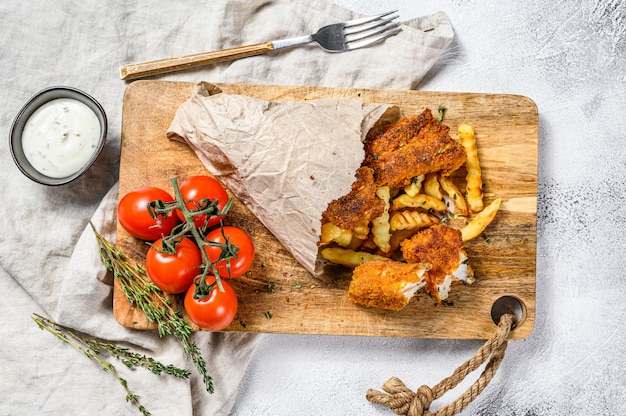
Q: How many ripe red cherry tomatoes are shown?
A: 5